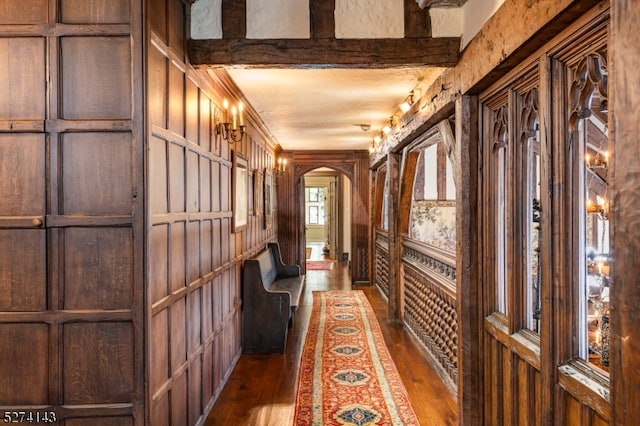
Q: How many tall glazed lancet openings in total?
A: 3